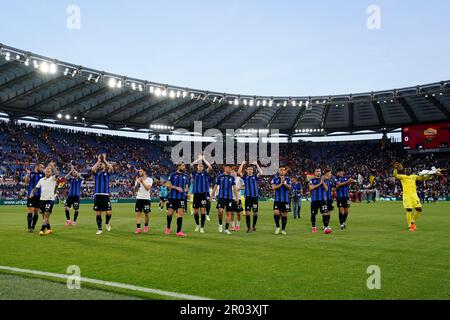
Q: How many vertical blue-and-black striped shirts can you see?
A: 11